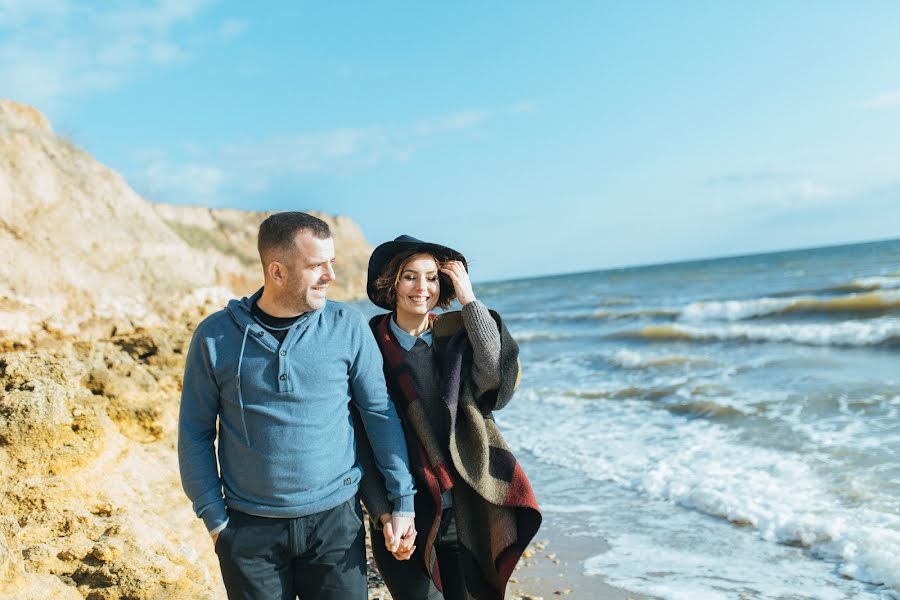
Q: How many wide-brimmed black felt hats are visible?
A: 1